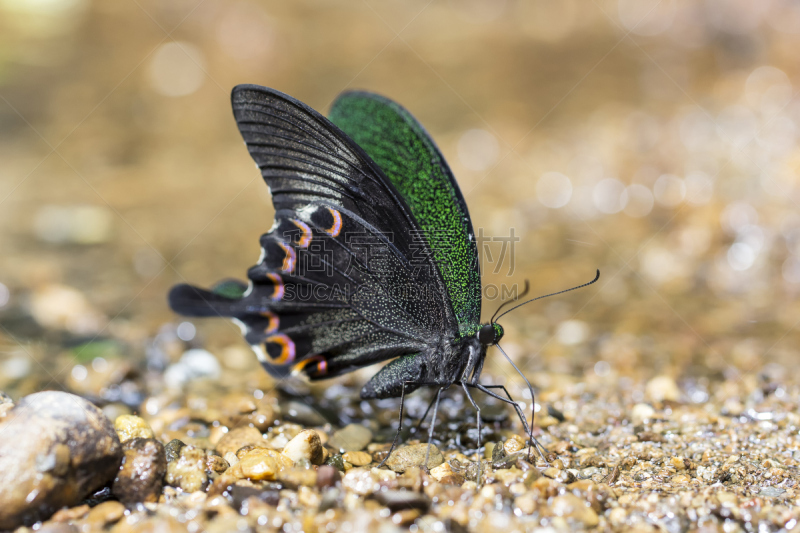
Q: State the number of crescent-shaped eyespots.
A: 7